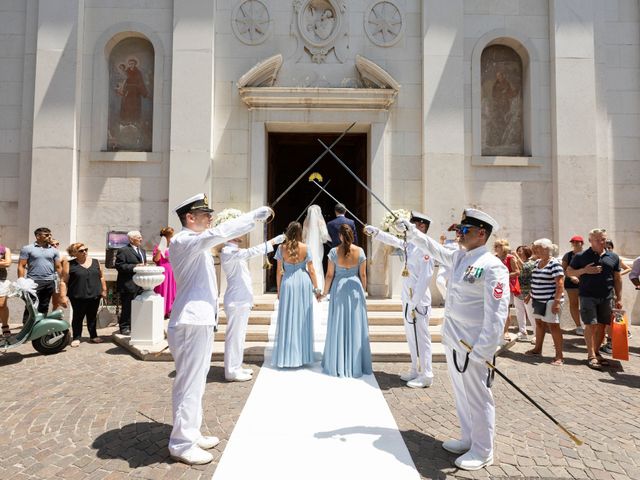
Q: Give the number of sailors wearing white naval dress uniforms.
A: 4